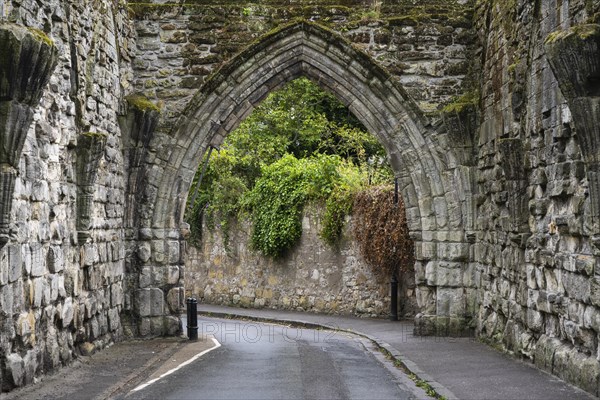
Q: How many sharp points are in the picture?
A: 1